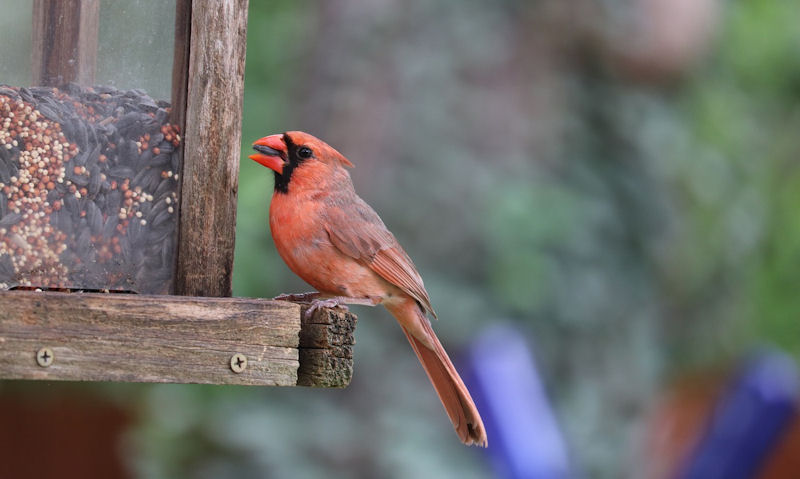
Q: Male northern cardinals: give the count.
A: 1